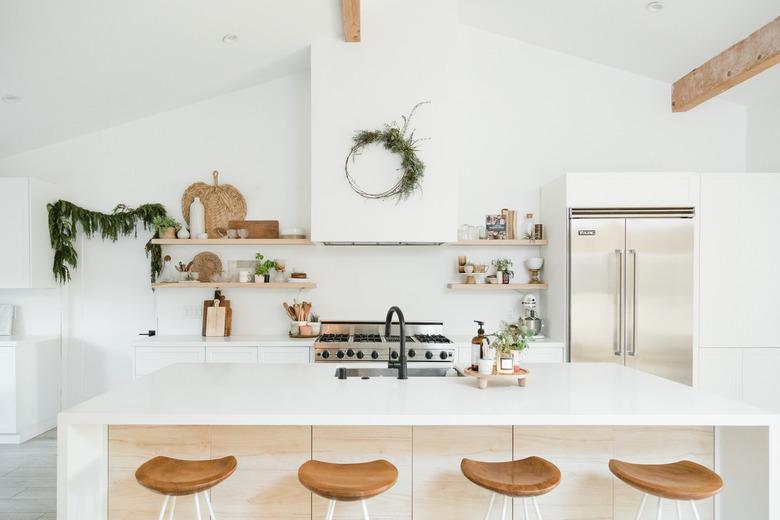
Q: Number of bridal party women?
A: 0